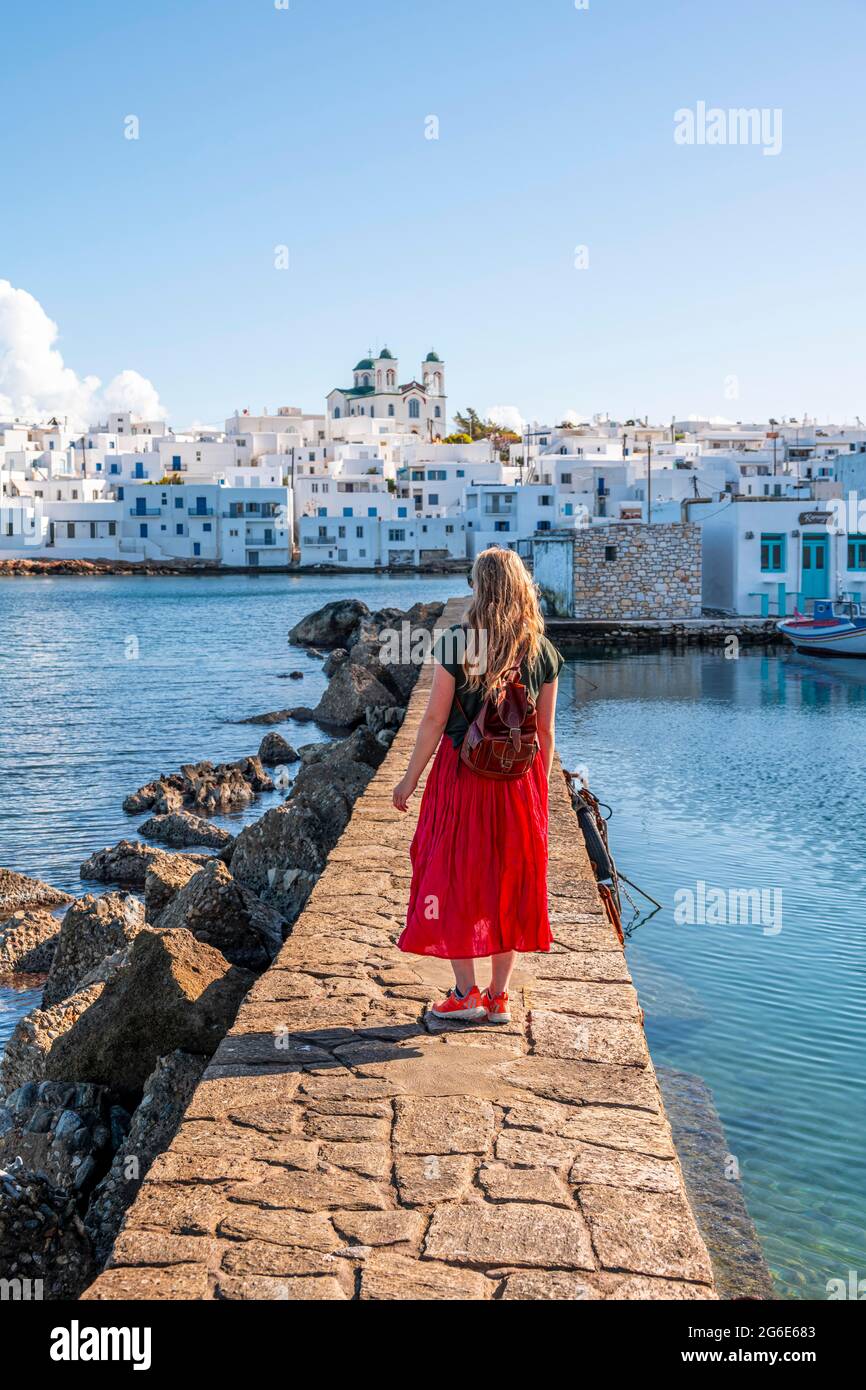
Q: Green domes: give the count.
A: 3